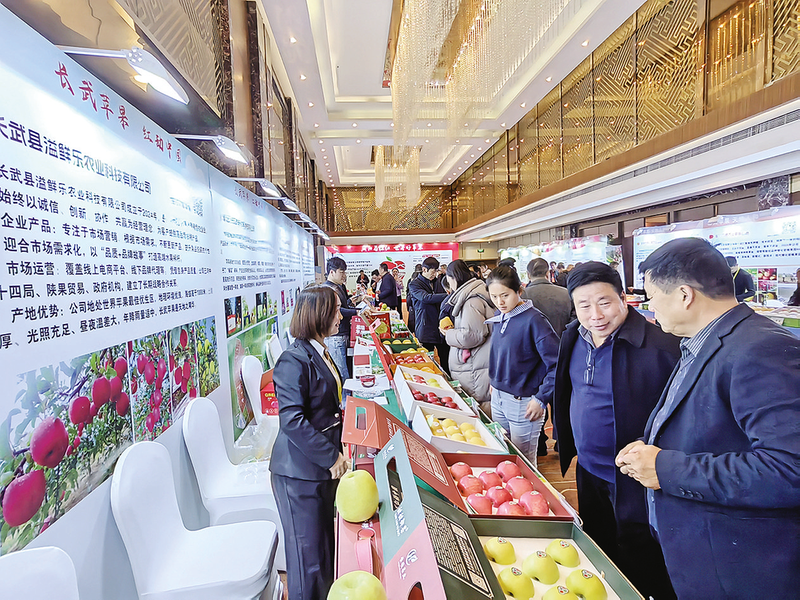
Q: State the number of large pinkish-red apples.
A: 9